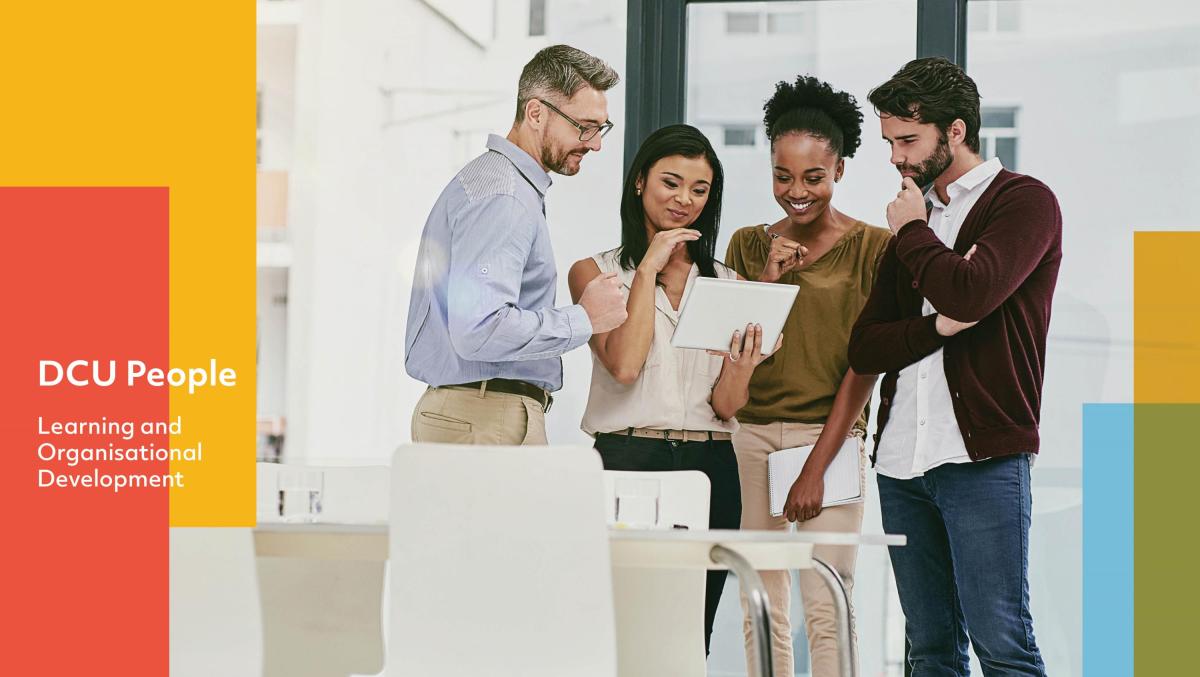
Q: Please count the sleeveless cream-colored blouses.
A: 1